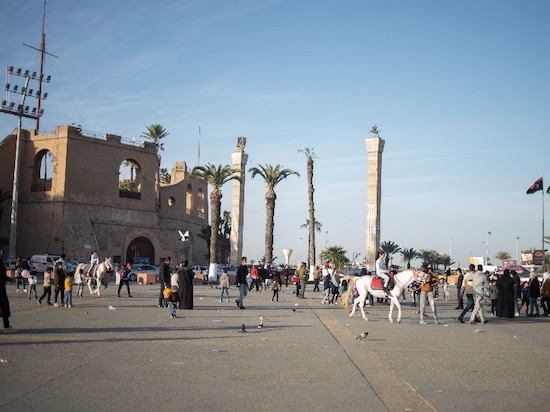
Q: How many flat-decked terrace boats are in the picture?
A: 0